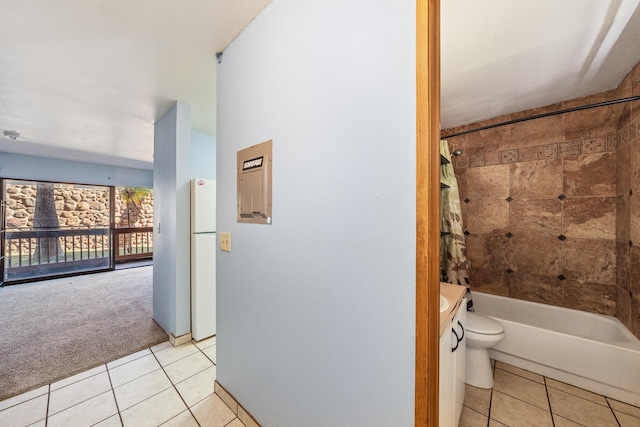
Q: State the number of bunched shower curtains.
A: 1